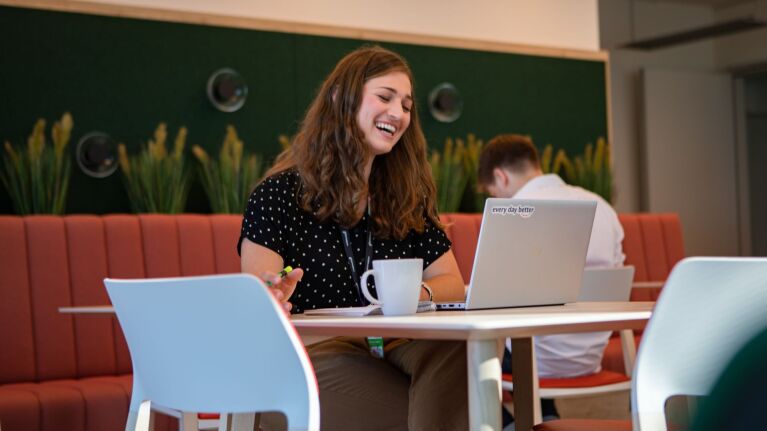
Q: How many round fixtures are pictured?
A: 3